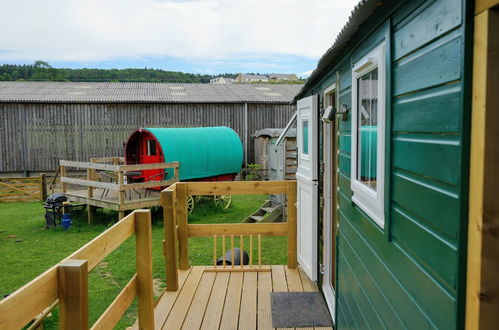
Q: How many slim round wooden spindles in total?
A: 6